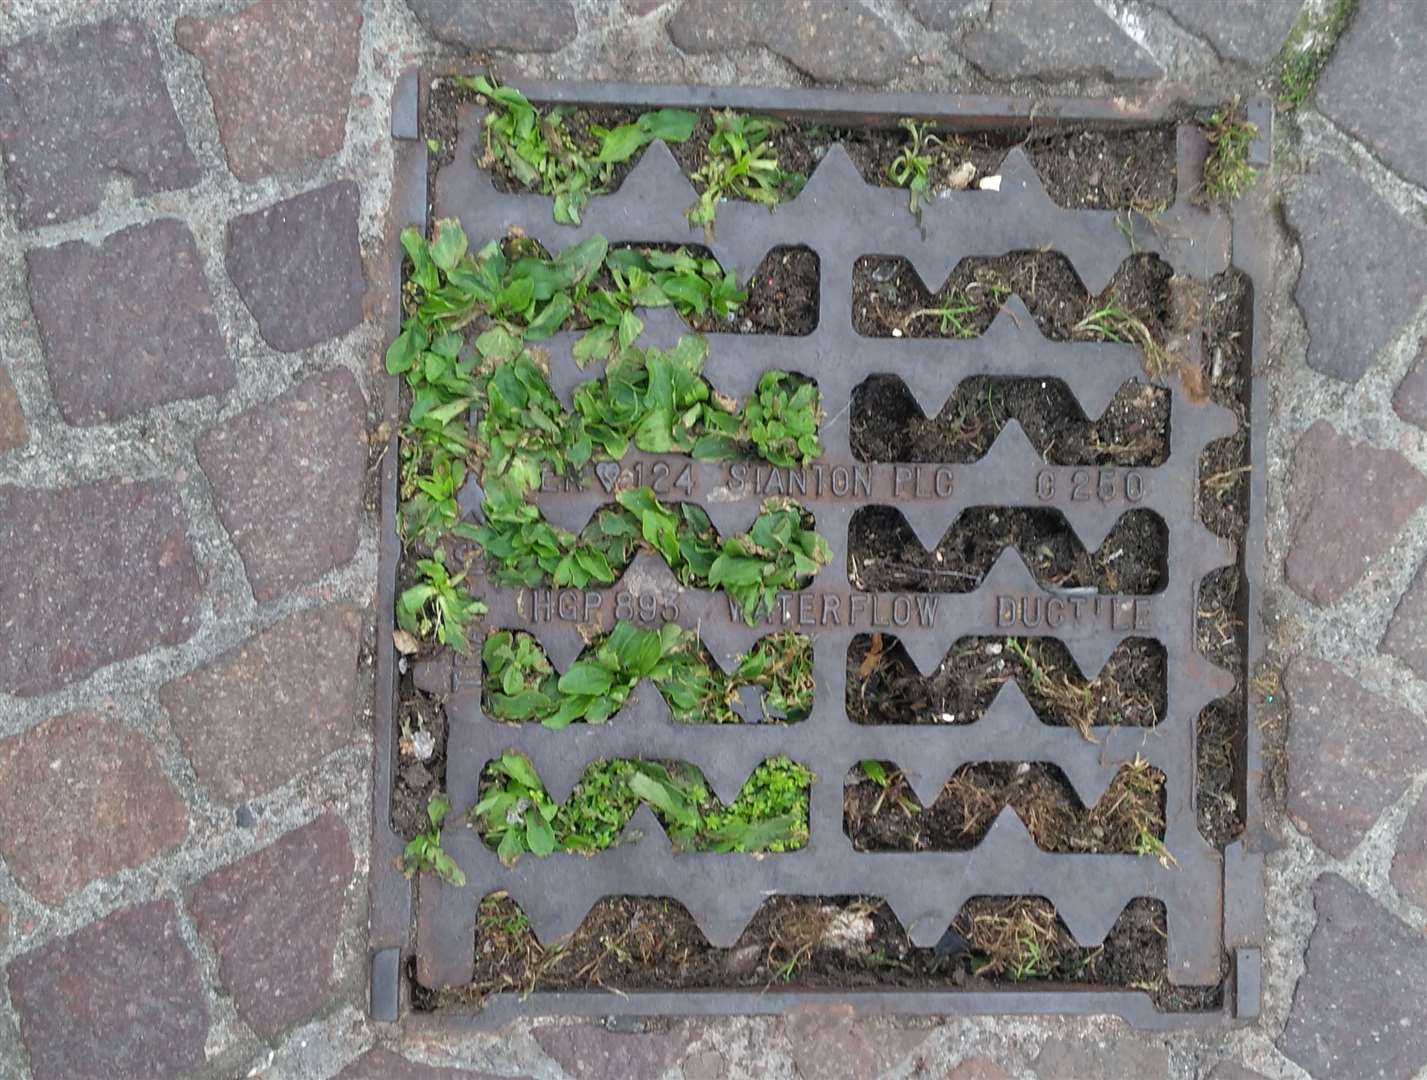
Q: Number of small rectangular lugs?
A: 4